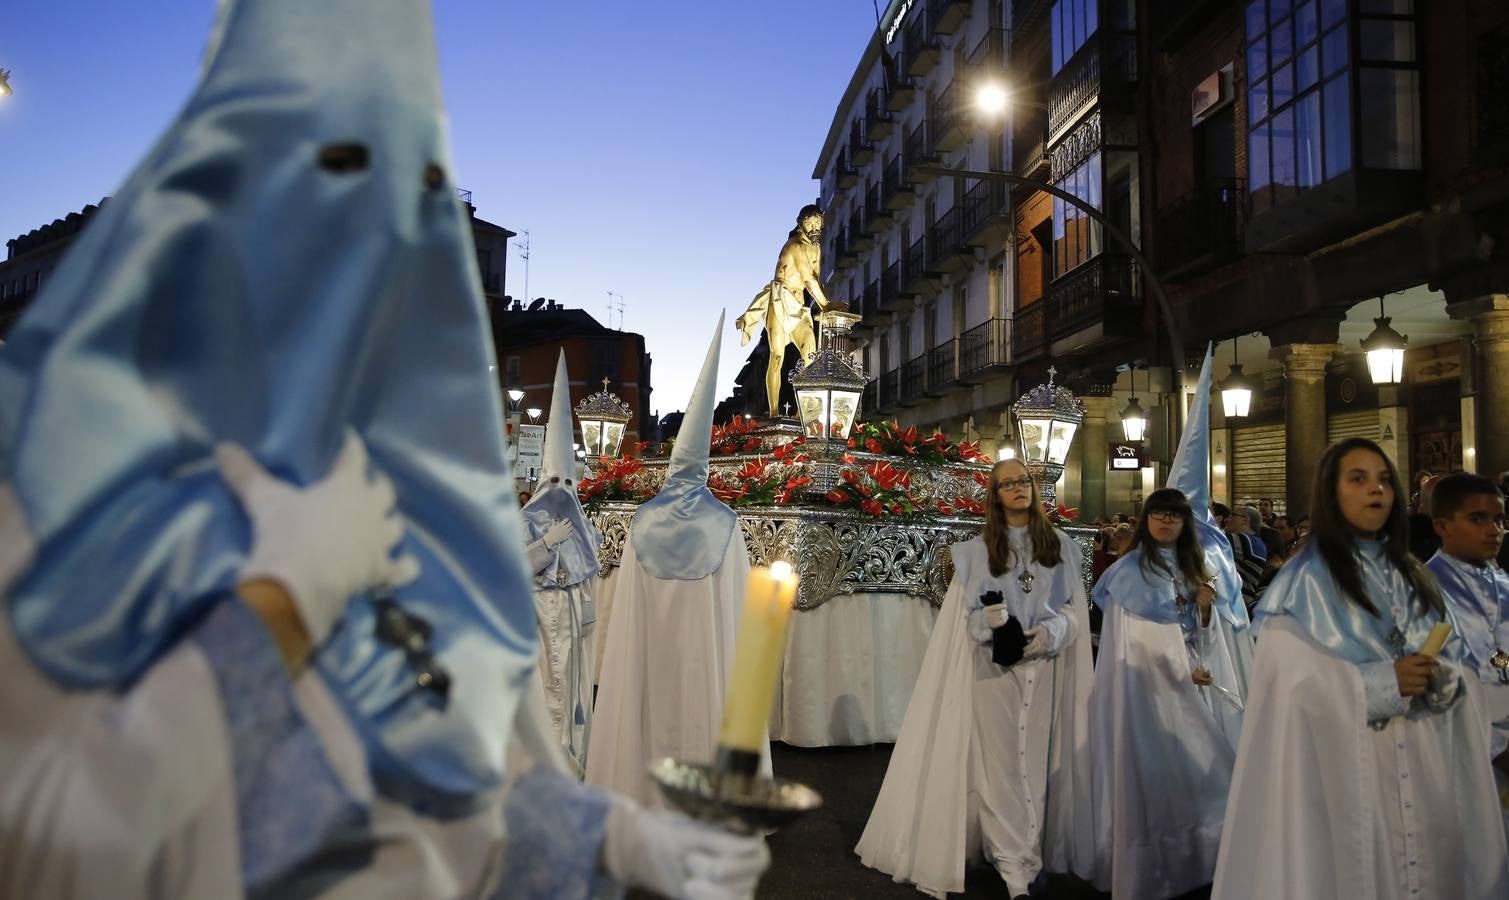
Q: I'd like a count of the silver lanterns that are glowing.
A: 3